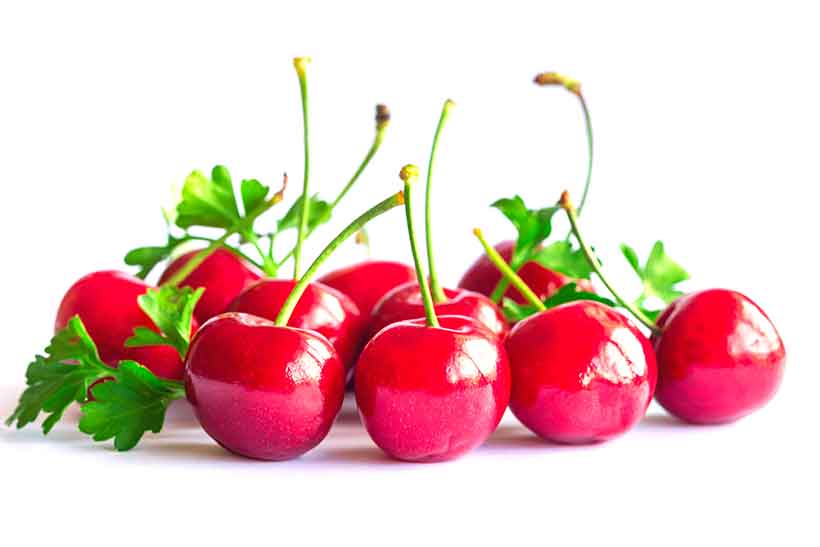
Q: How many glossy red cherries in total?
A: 10